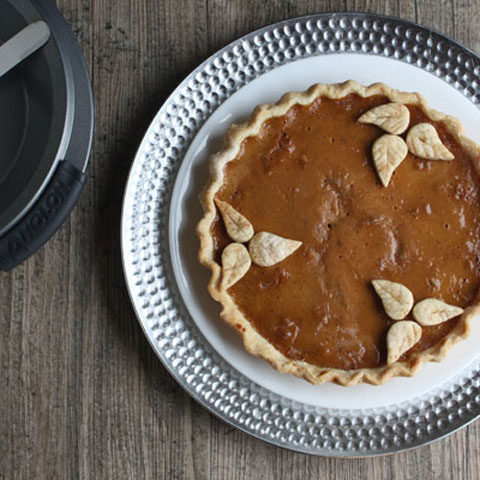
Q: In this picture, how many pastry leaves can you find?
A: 9